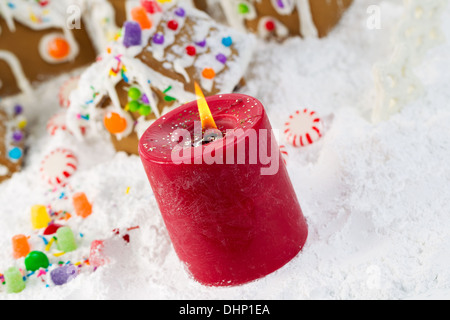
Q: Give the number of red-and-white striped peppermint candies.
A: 5